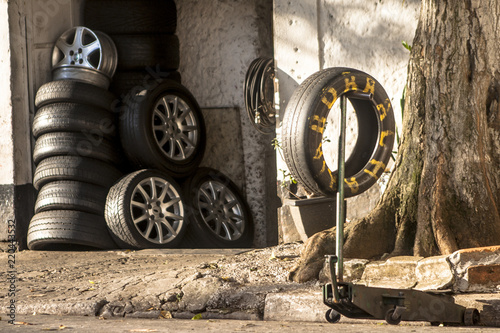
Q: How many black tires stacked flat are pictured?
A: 9